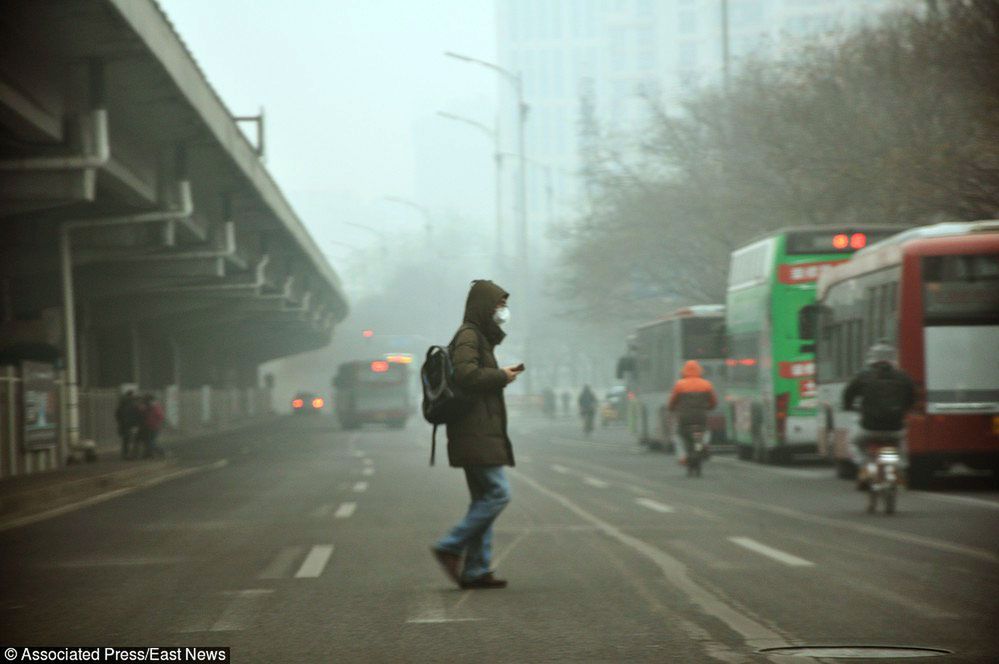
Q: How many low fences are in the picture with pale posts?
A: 1